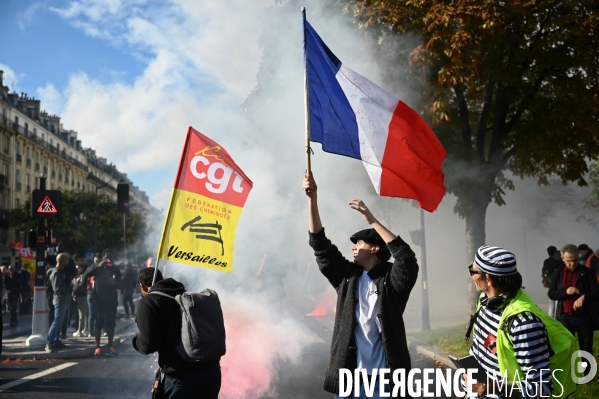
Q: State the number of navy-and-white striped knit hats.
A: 1